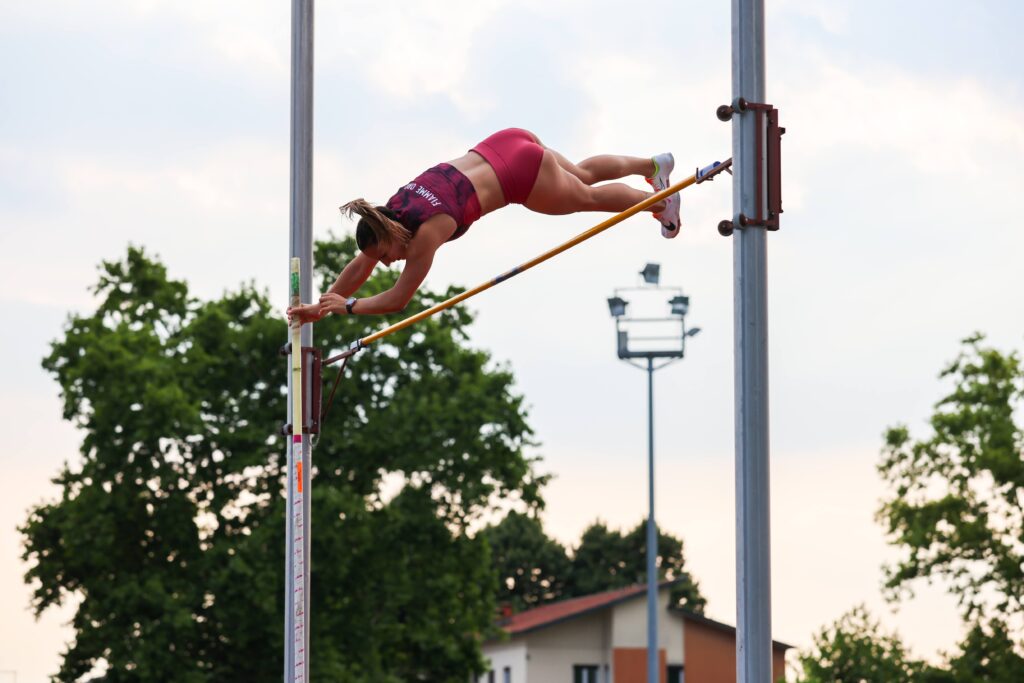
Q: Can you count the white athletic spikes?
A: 2